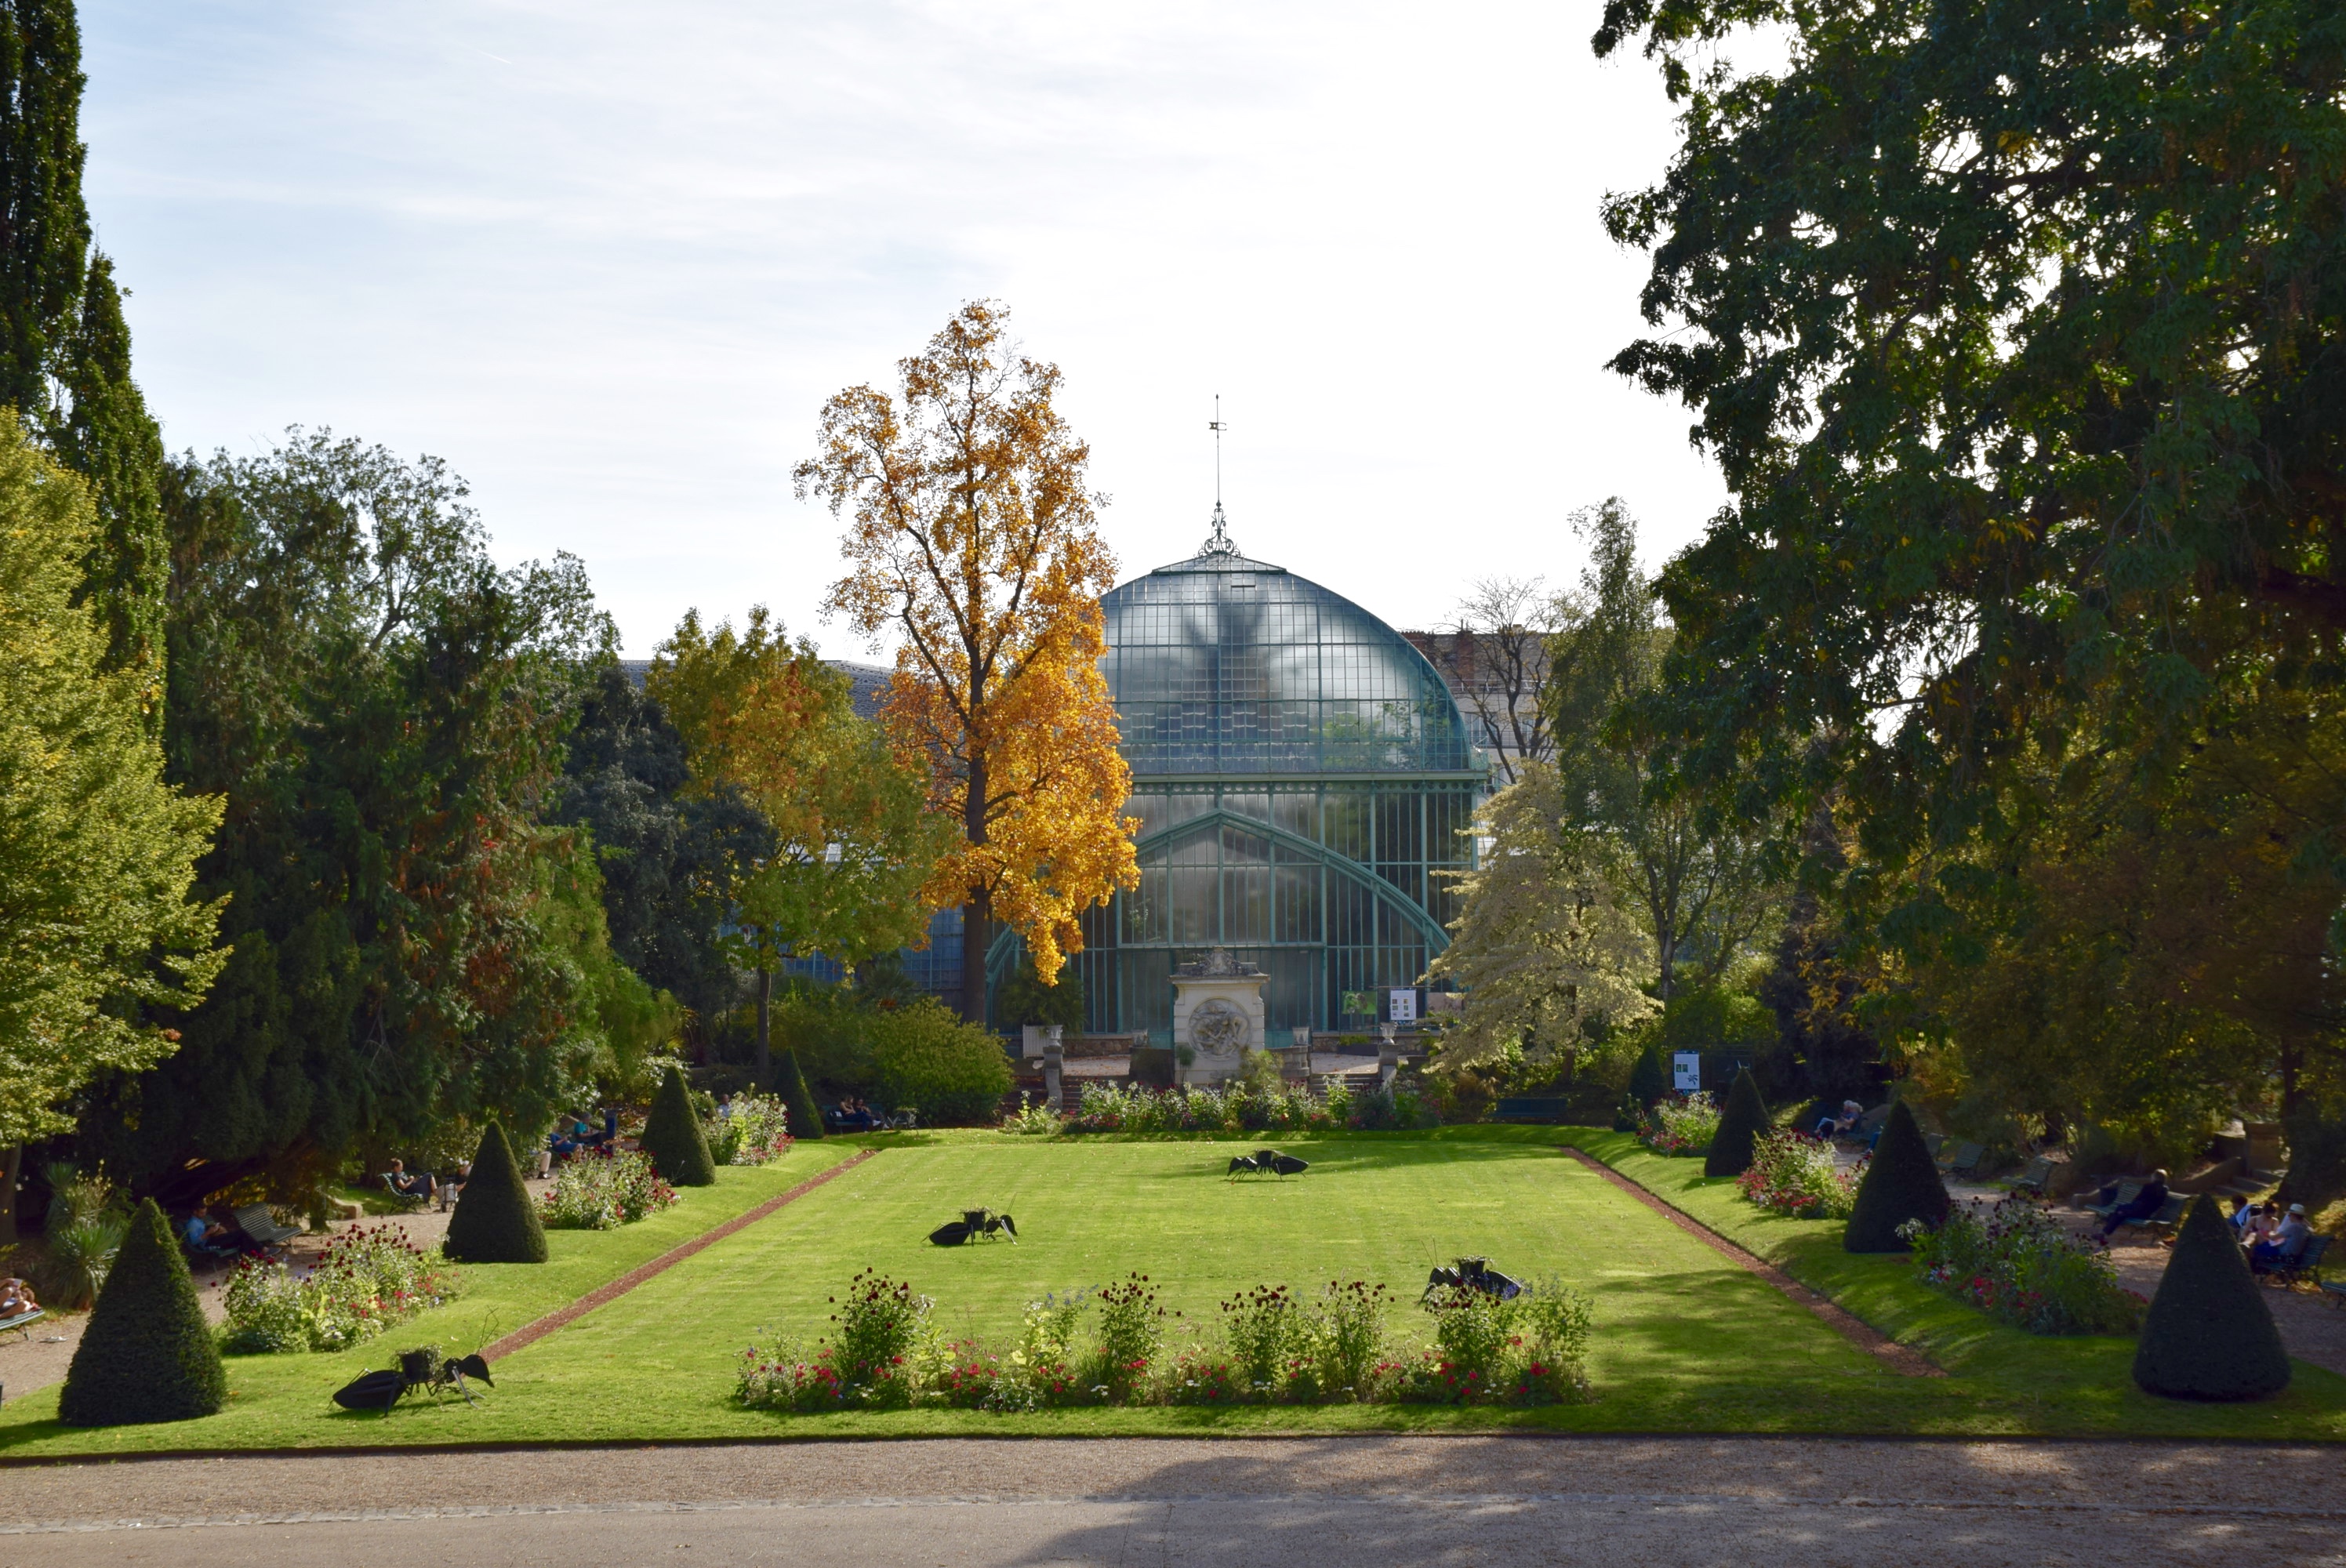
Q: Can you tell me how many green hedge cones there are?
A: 8